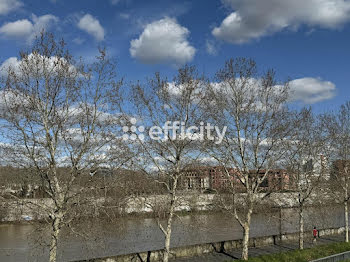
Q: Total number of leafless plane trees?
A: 5